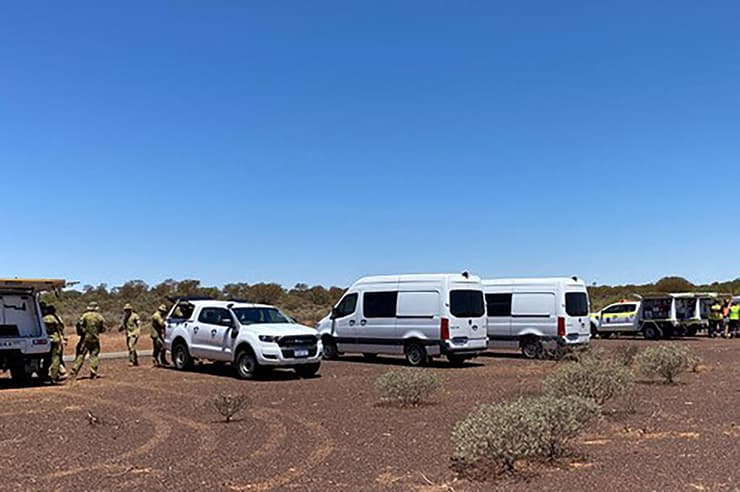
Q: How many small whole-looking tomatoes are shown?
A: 0